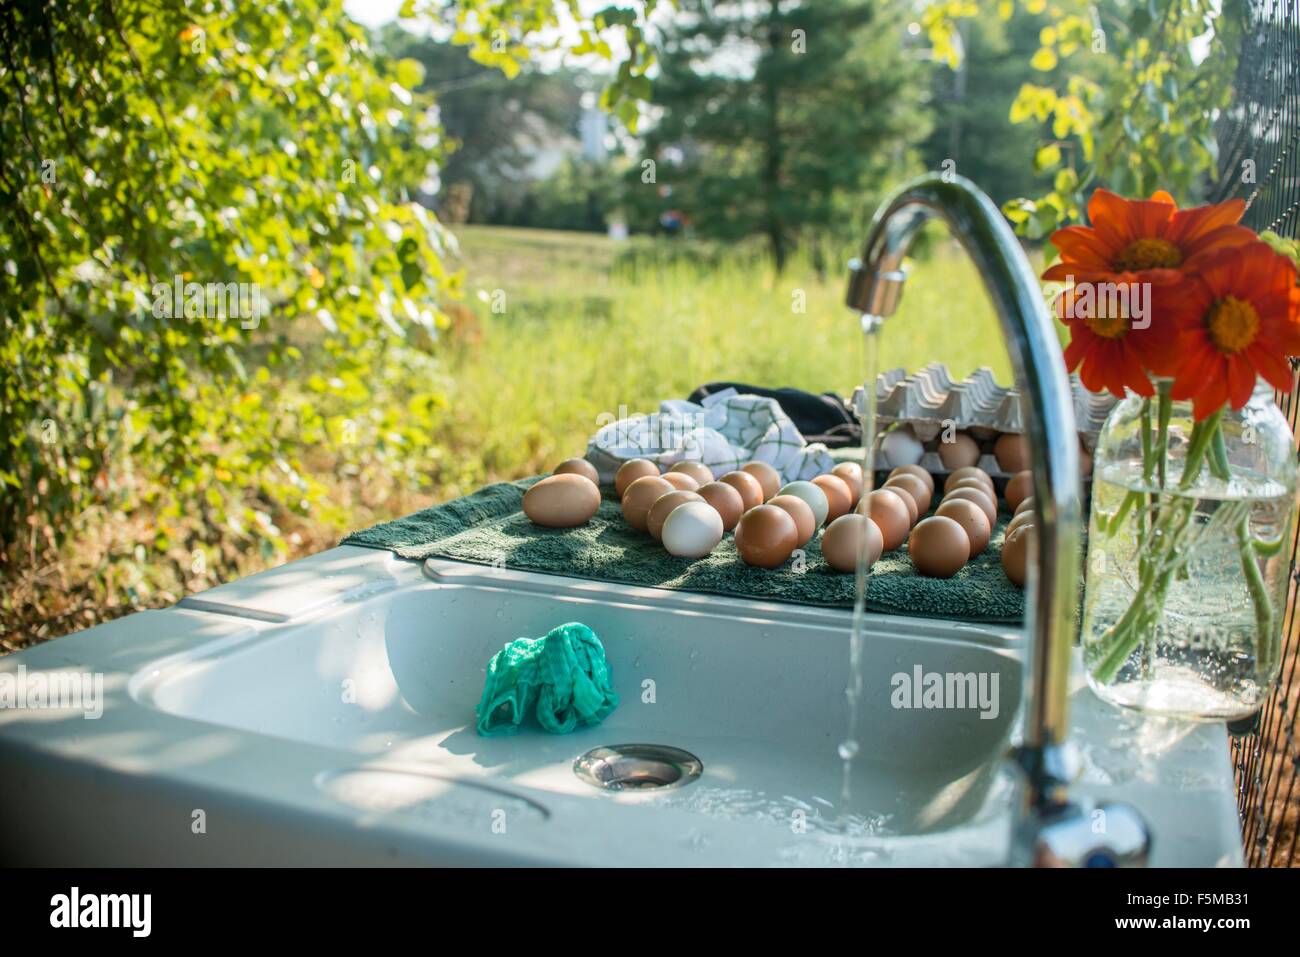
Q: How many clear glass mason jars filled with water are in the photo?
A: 1